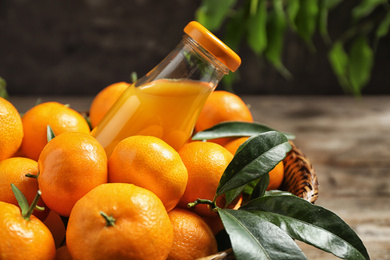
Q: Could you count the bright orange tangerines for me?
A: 12